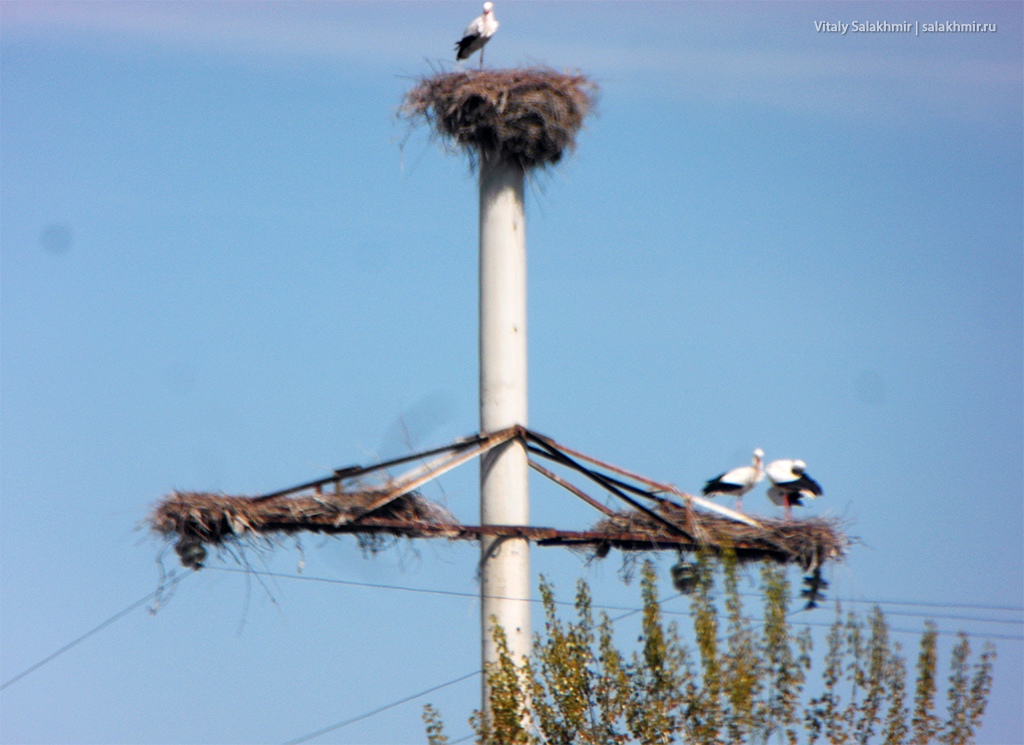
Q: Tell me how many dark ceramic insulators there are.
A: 3